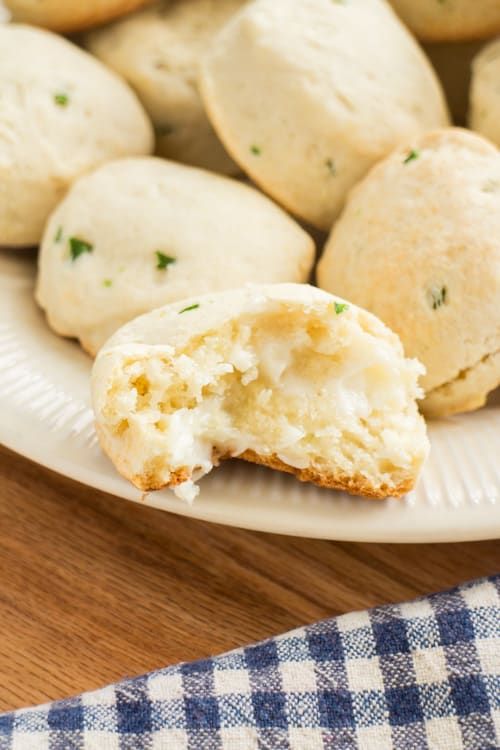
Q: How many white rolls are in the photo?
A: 9